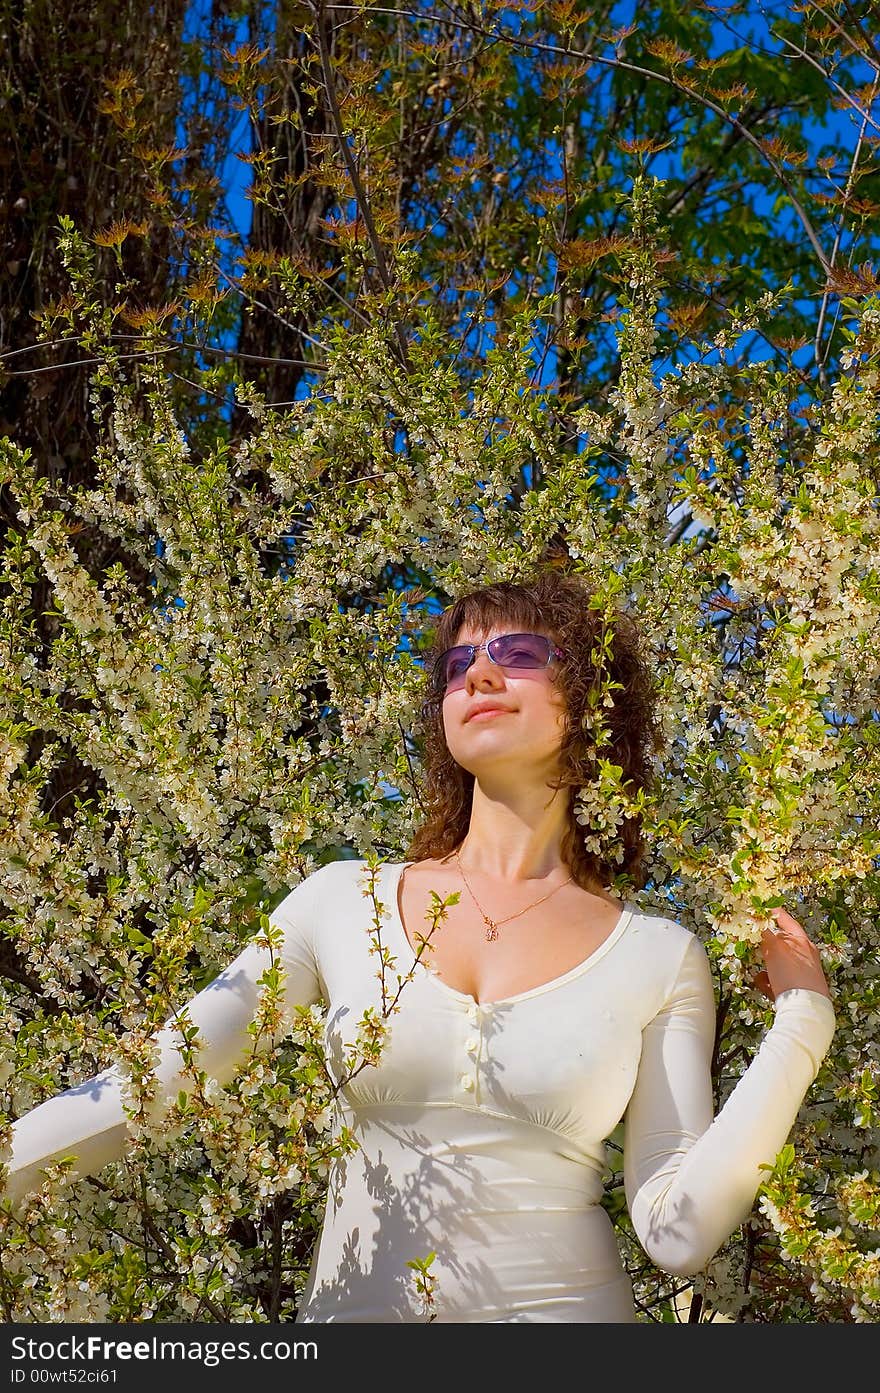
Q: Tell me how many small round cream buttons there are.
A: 3